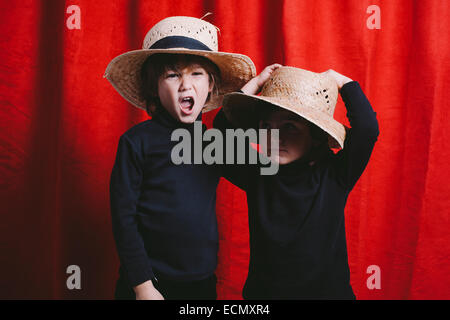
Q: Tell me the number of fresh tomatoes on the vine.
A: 0